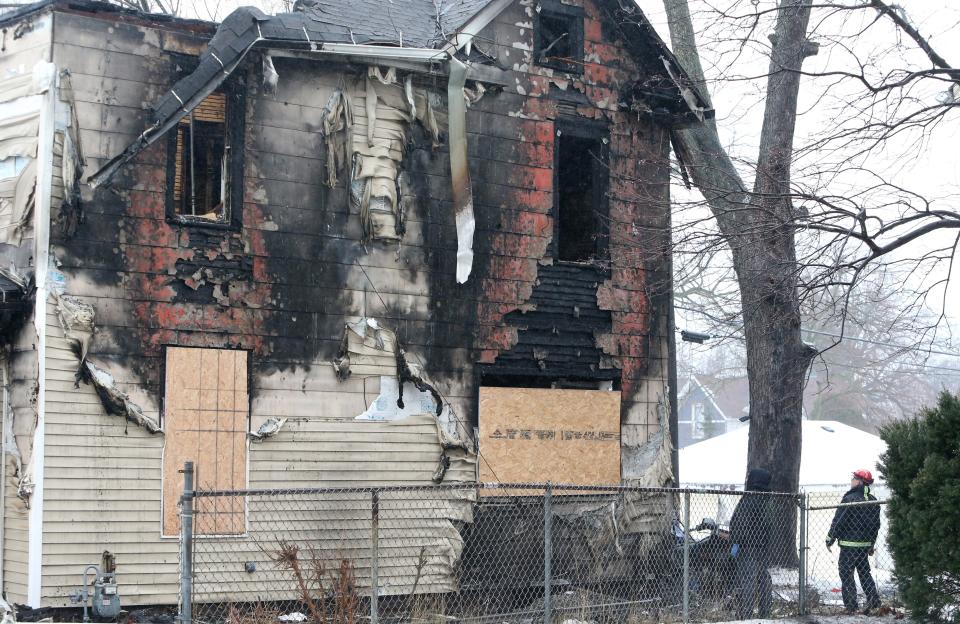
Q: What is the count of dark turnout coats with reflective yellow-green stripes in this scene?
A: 1